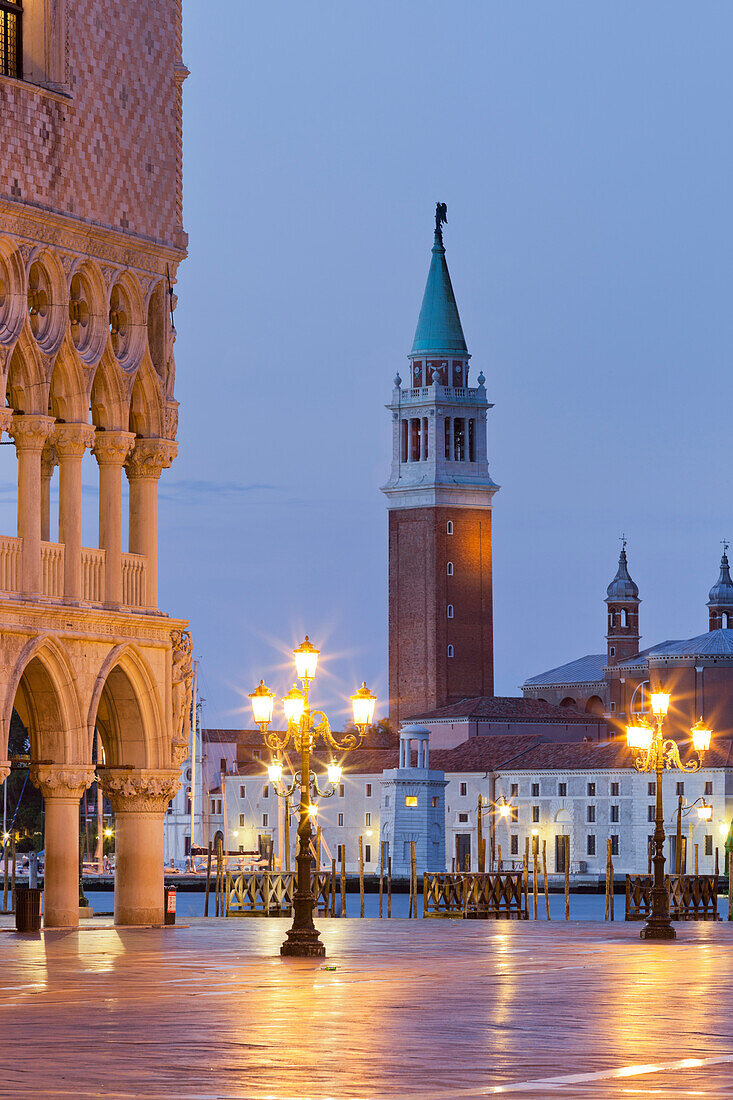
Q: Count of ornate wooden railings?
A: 3